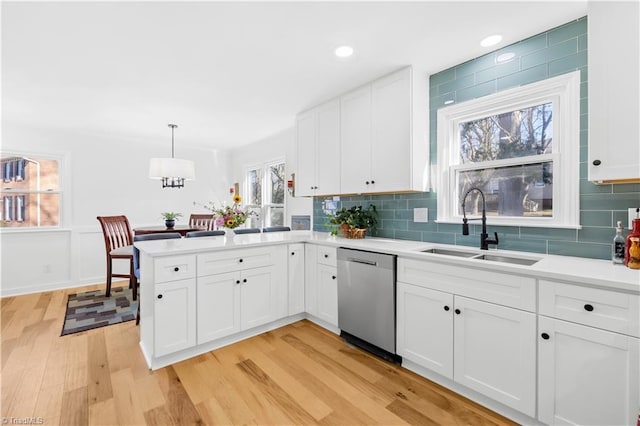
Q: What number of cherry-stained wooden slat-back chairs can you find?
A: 2